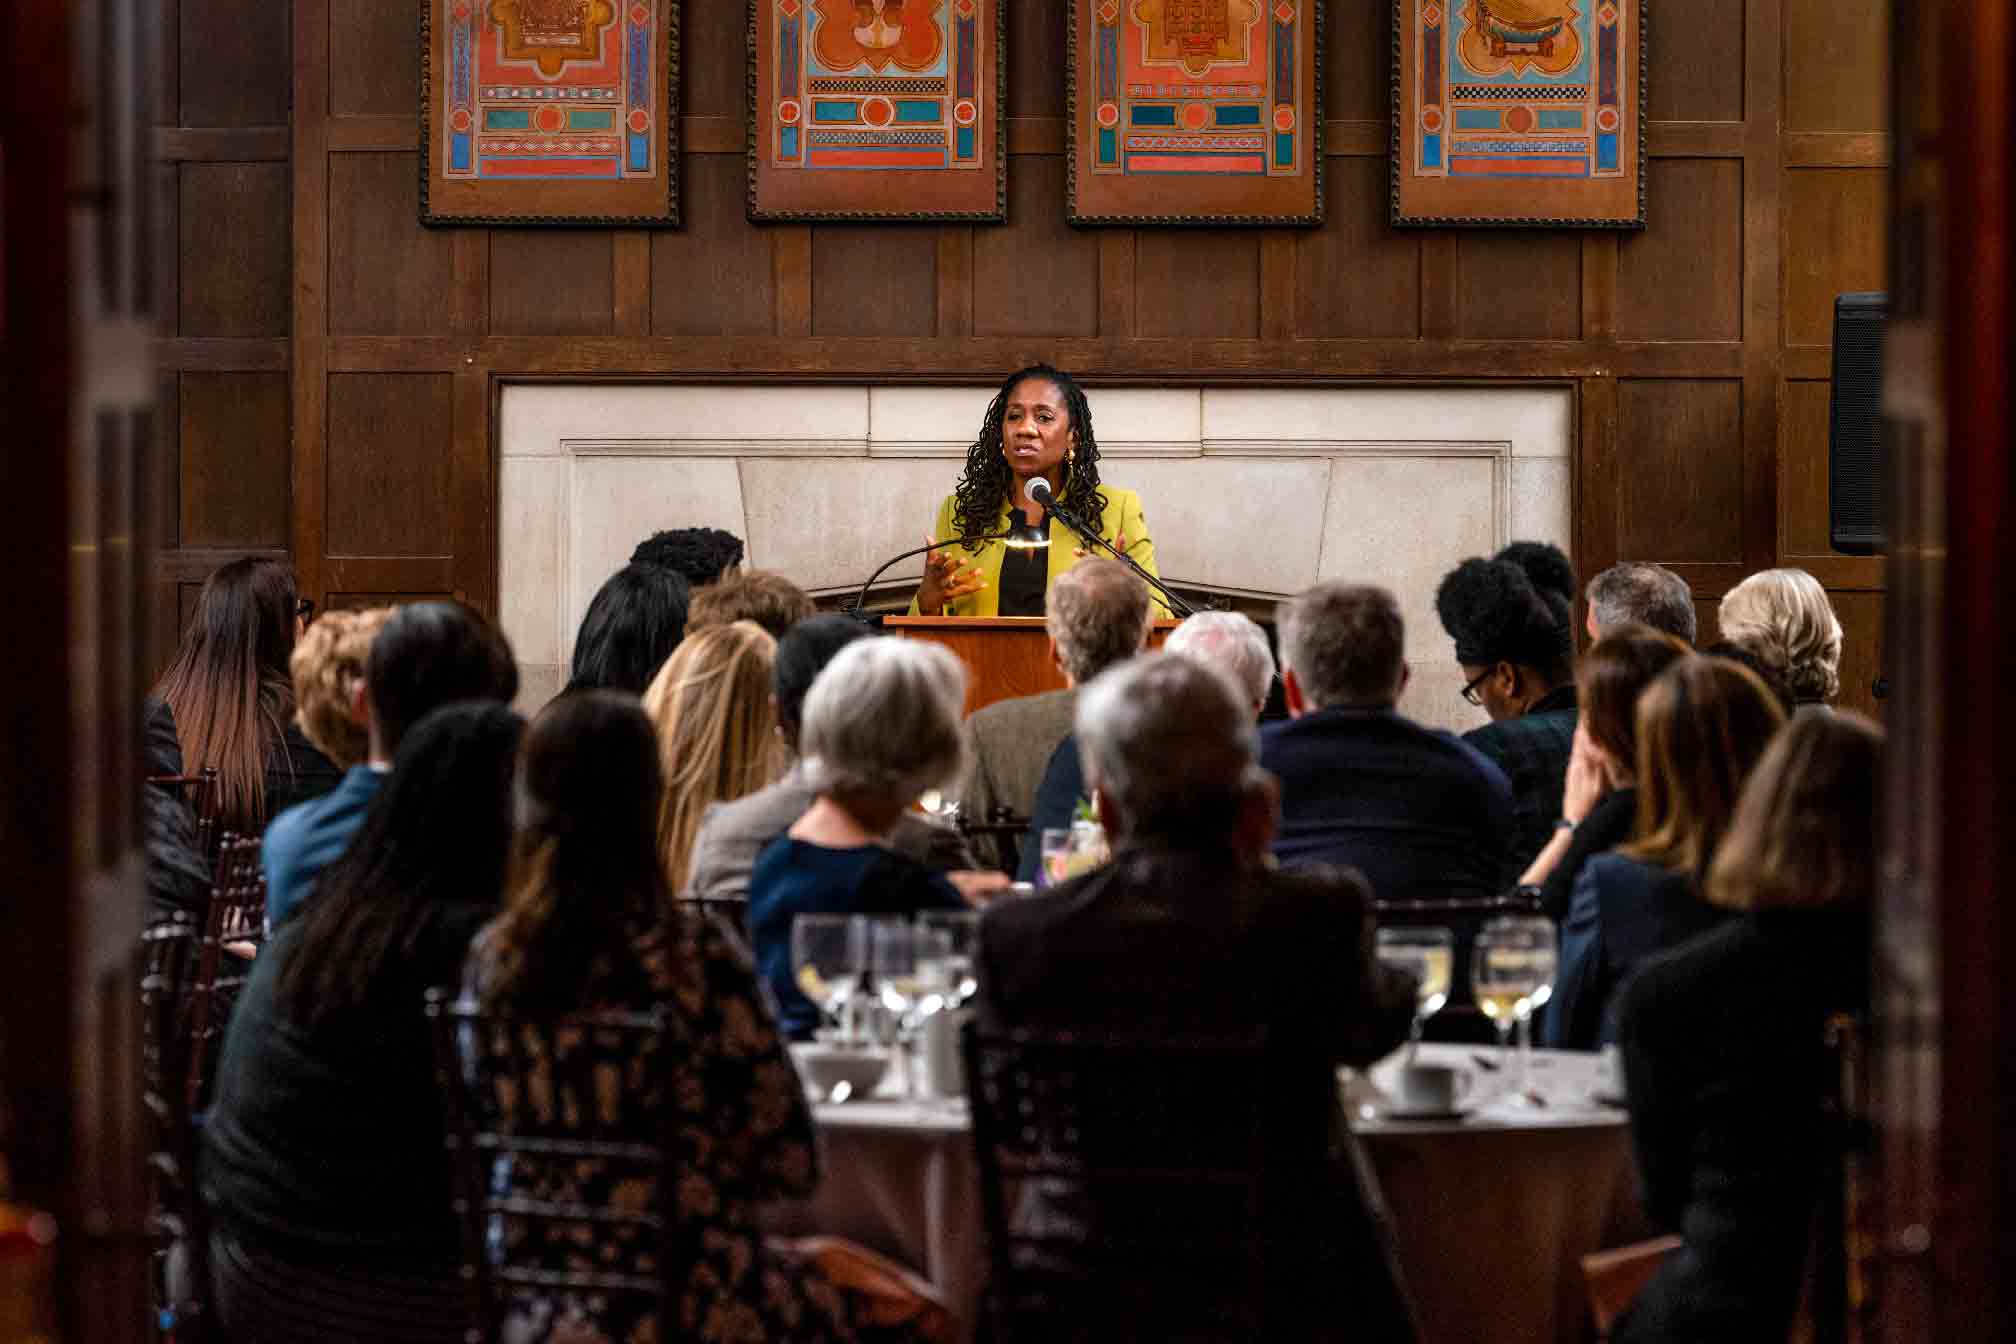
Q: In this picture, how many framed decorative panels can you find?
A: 4